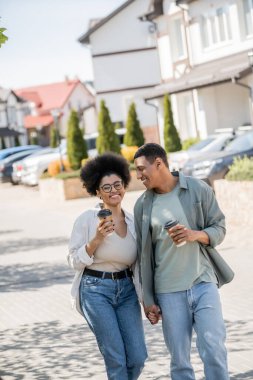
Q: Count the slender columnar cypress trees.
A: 4